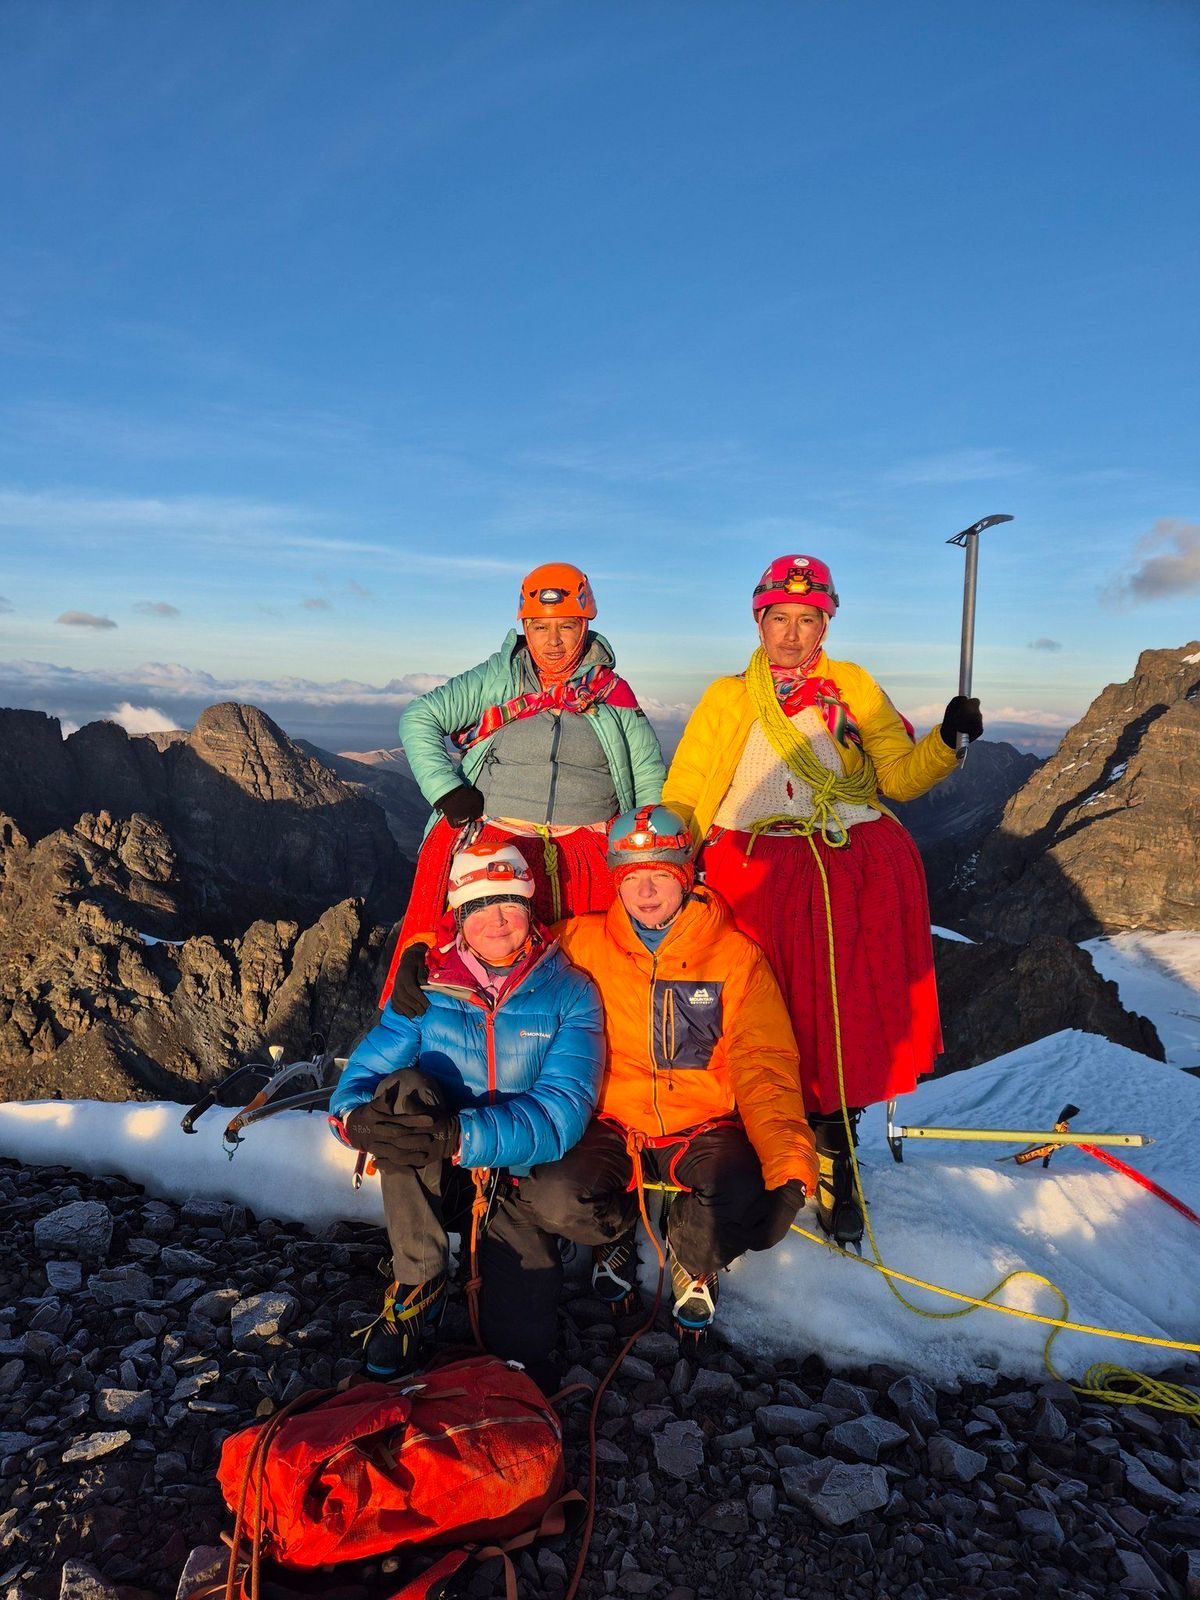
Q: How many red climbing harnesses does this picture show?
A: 1